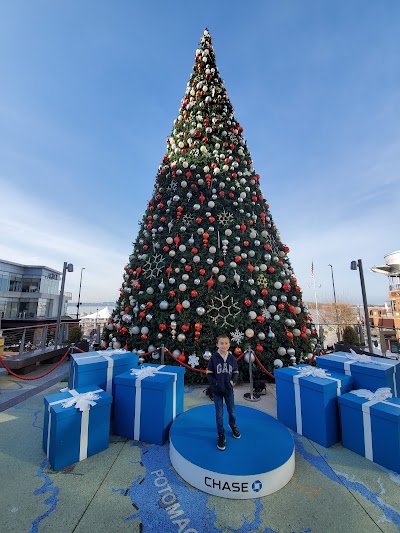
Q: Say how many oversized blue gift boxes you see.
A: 6